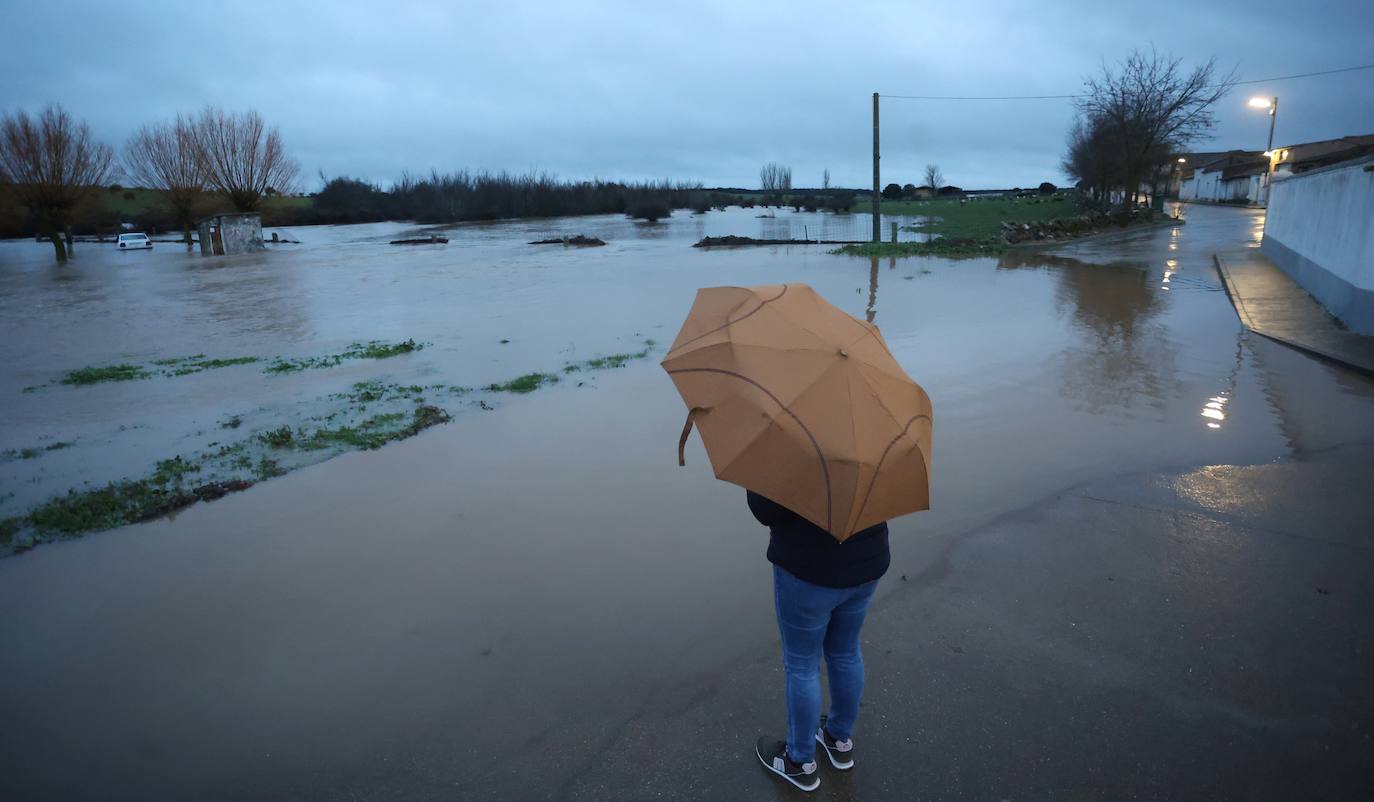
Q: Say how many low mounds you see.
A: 3